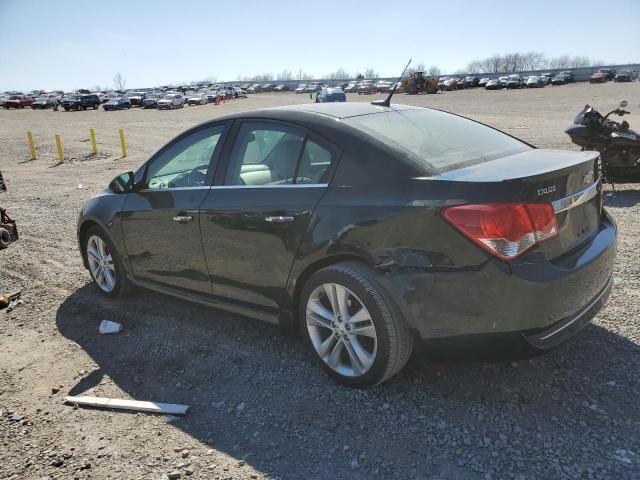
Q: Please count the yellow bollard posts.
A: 4